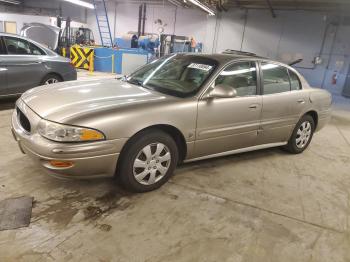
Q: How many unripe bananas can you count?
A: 0